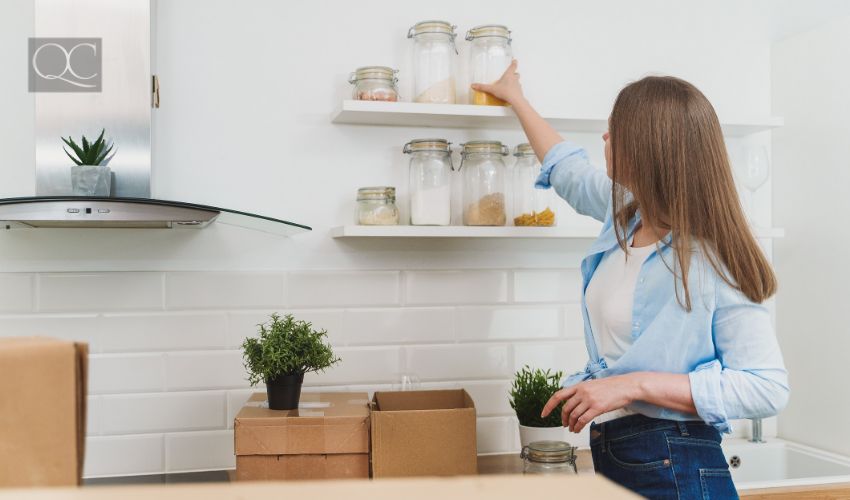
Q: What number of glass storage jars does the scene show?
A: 8